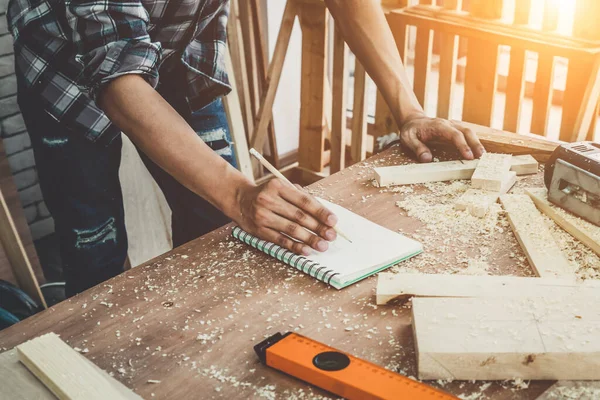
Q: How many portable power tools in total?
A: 1